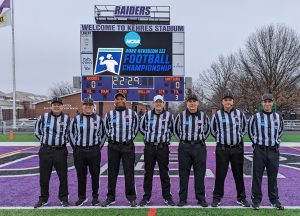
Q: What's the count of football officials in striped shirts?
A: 7